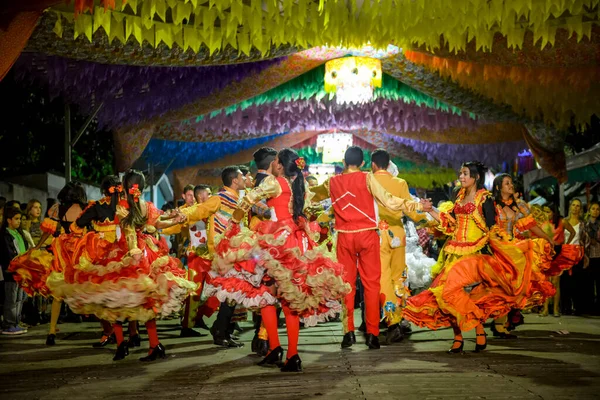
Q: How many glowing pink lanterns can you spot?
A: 0